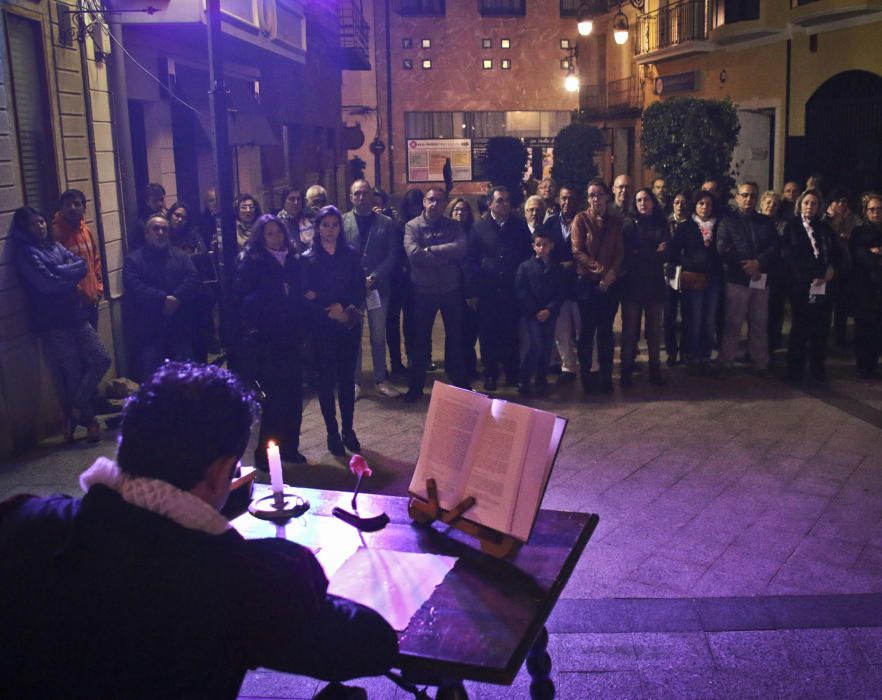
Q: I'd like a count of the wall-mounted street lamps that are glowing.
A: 3